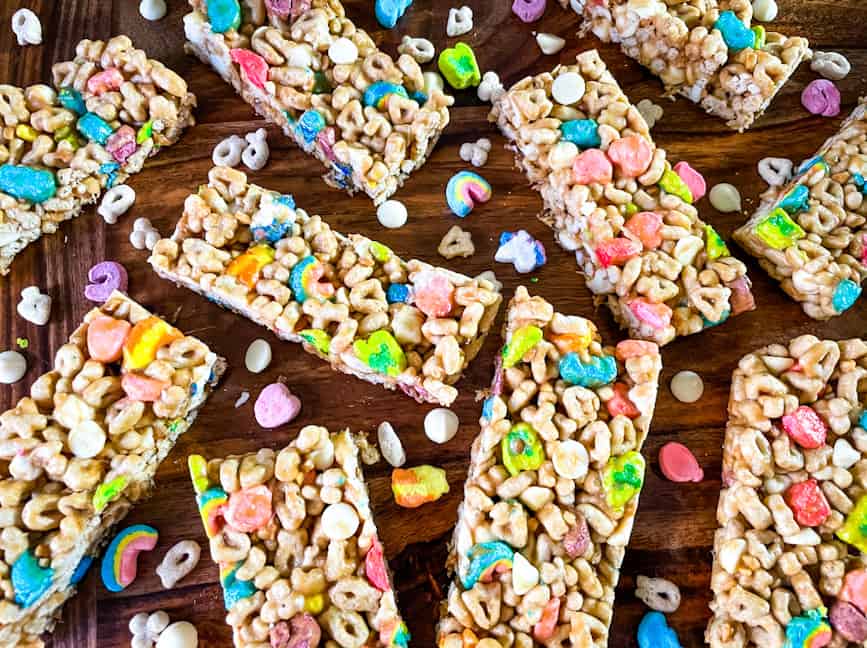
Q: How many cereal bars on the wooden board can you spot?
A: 10